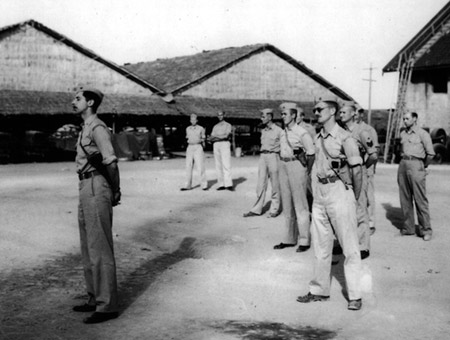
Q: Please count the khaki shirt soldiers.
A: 10